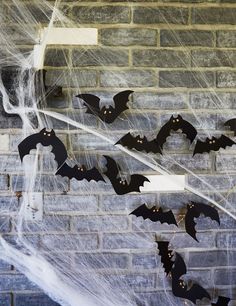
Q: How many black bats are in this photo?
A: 13